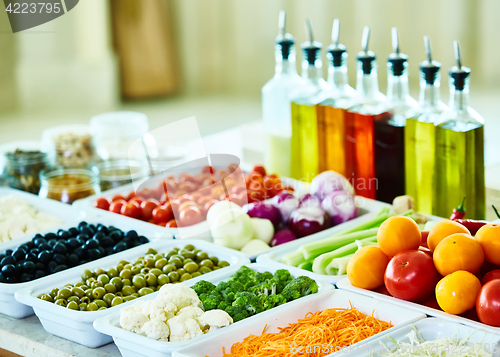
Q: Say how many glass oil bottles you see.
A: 7